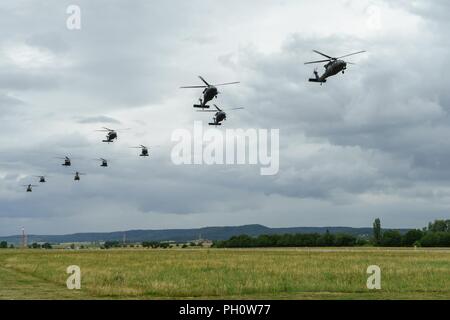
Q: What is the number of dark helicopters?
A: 10